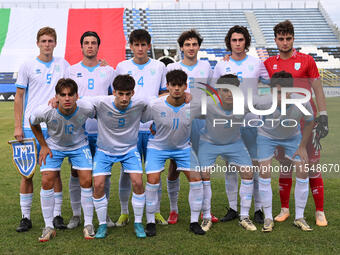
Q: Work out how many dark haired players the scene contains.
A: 10